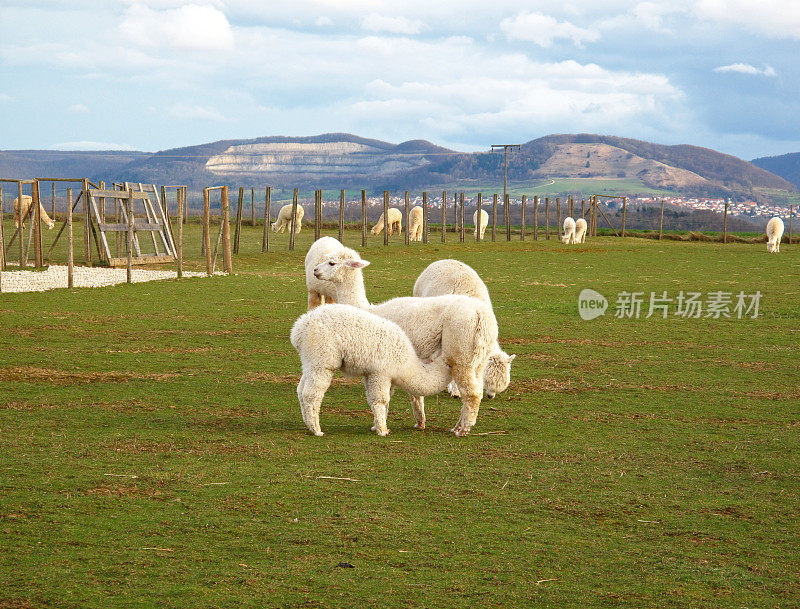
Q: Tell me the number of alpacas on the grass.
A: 12